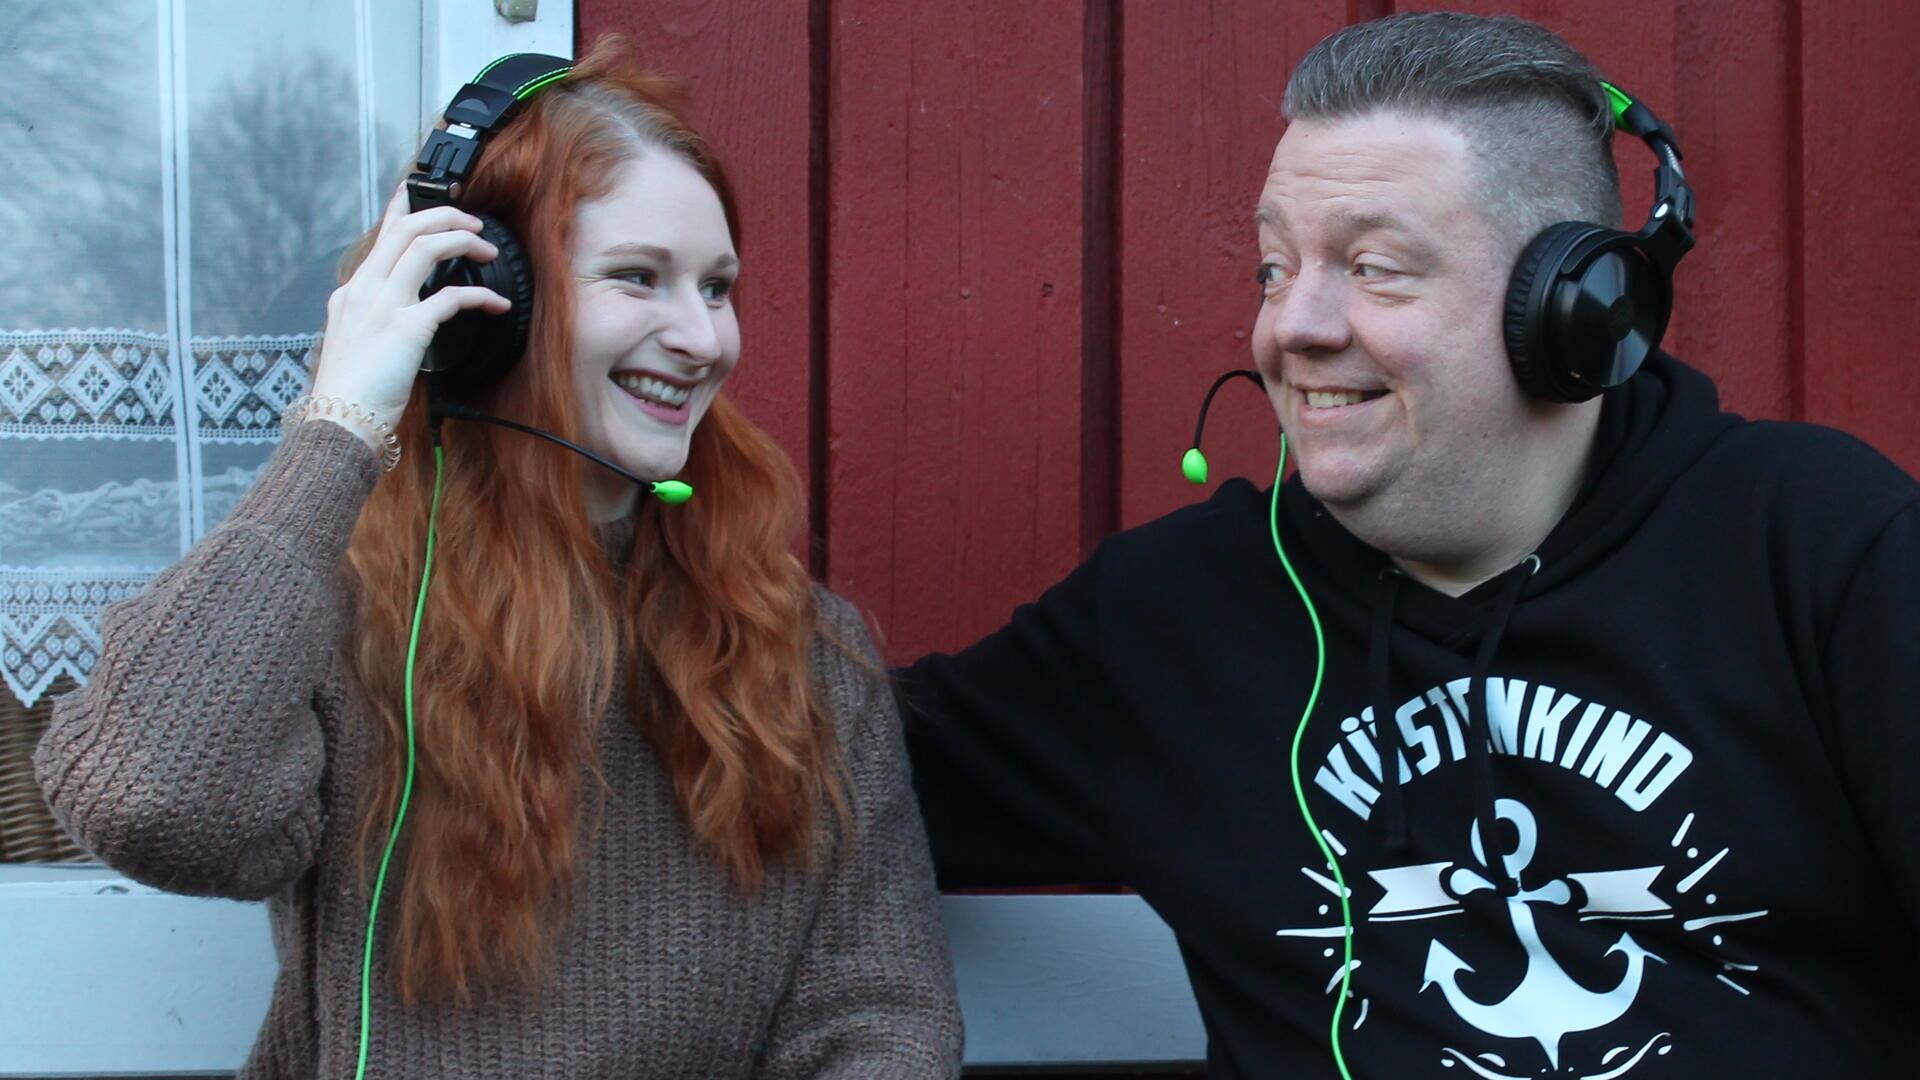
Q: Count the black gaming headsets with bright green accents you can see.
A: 2